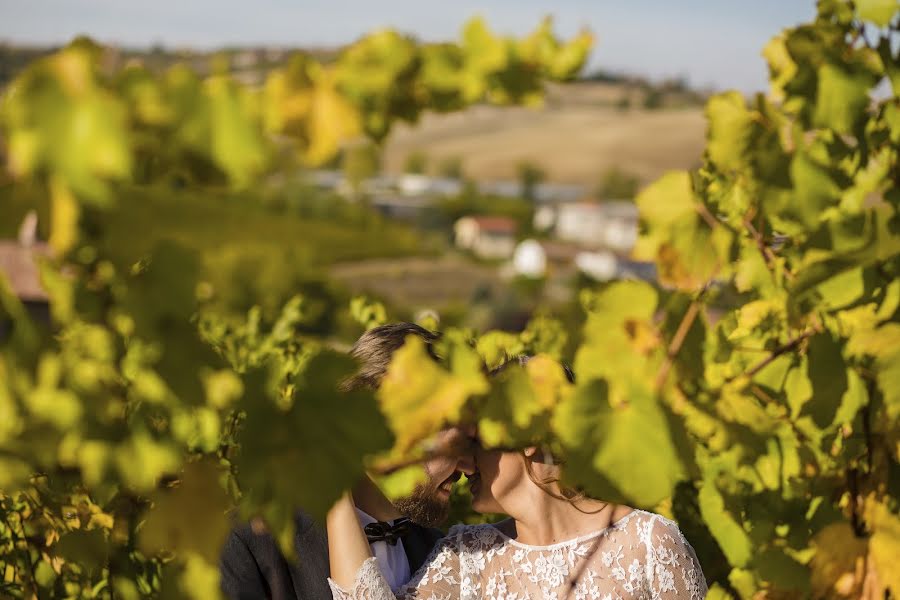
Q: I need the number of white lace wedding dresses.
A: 1